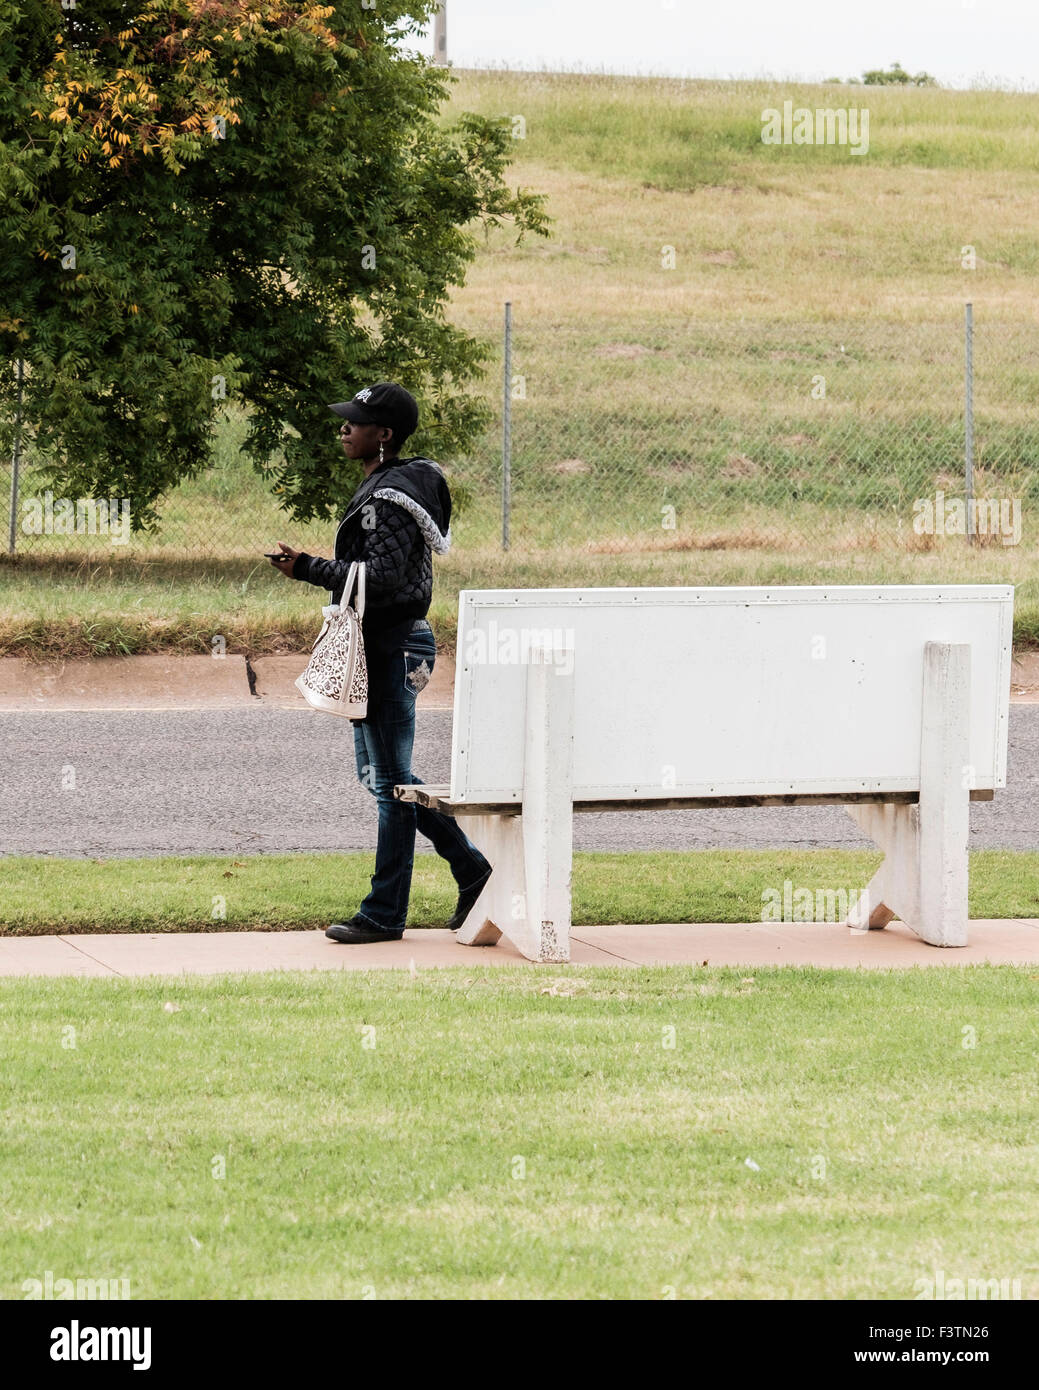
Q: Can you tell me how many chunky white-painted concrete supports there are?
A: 2